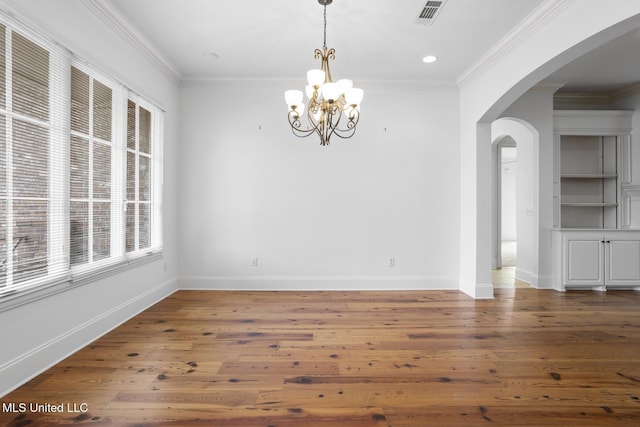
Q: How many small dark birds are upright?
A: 0